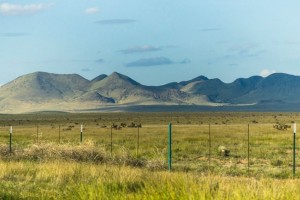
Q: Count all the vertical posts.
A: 10